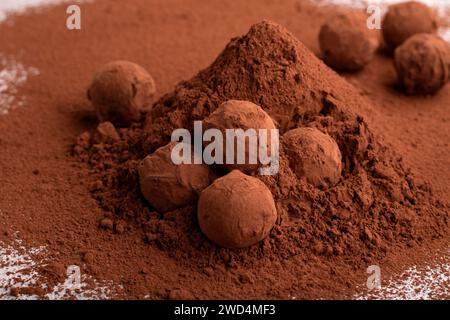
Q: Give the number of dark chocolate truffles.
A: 8